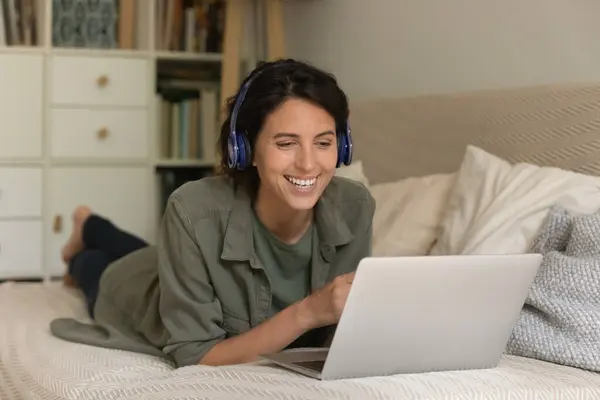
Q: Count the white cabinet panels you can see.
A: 6